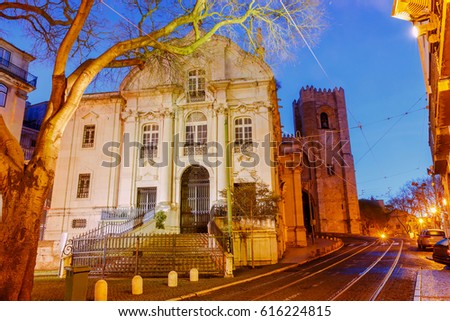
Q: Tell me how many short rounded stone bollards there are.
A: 4